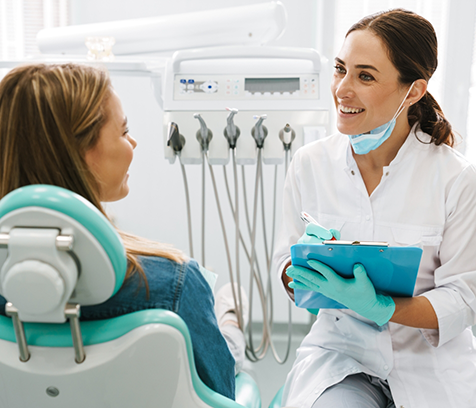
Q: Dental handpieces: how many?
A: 5